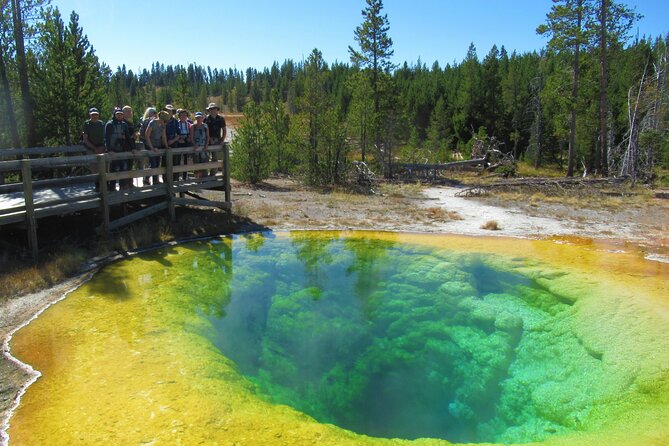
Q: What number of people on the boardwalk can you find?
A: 9